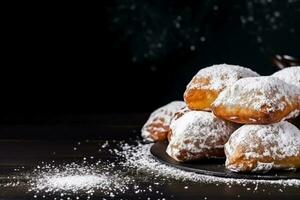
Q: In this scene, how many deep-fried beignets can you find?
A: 6